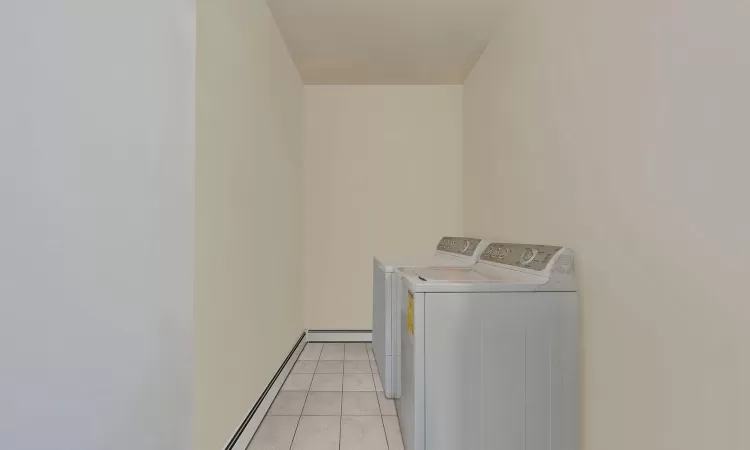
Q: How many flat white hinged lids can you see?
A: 1